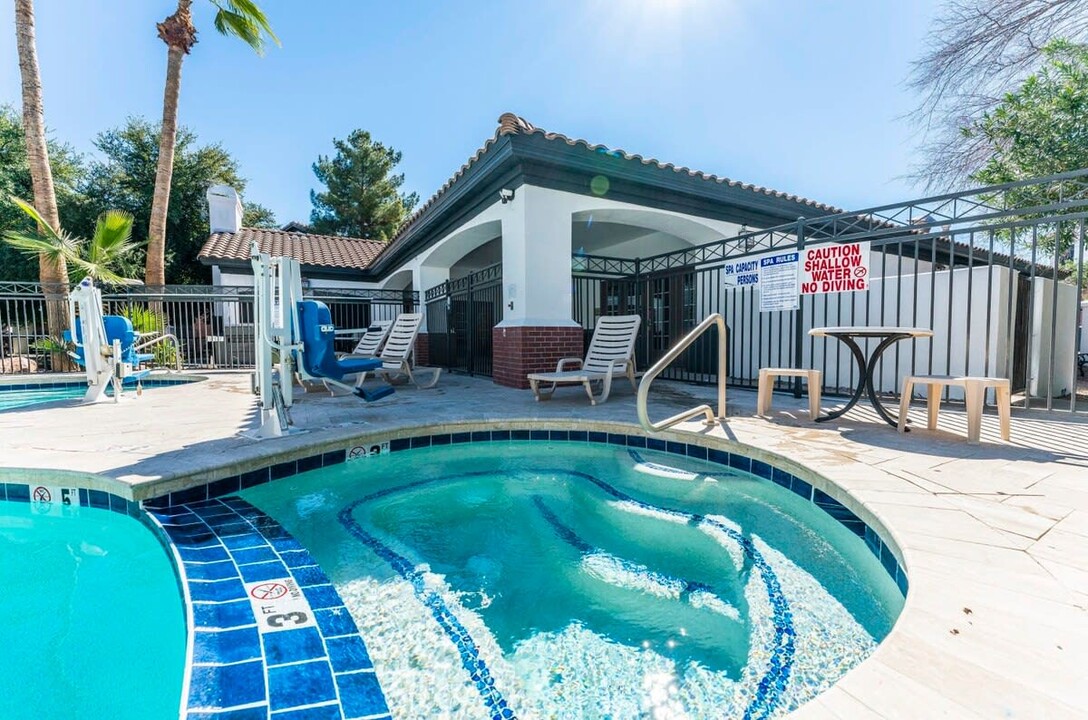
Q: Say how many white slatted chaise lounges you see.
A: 3